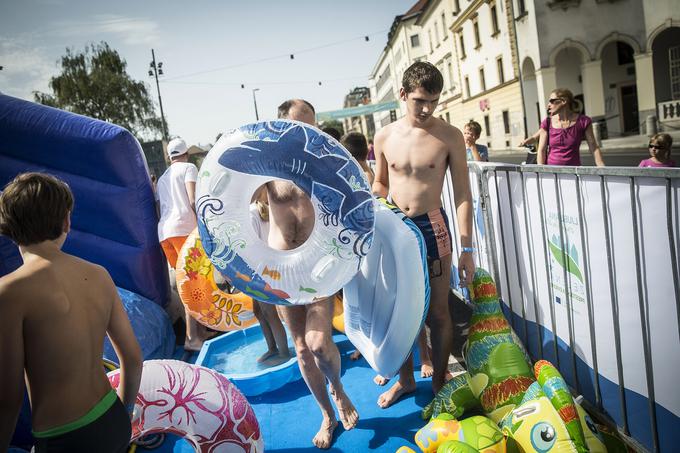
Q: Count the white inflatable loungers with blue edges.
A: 1